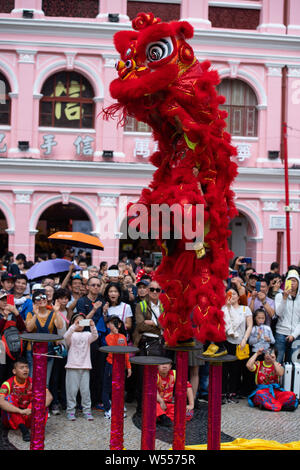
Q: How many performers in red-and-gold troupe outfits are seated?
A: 3